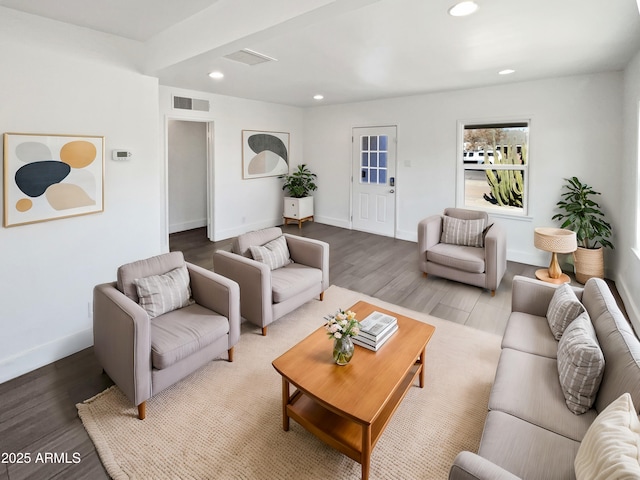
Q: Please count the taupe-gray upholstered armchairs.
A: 3